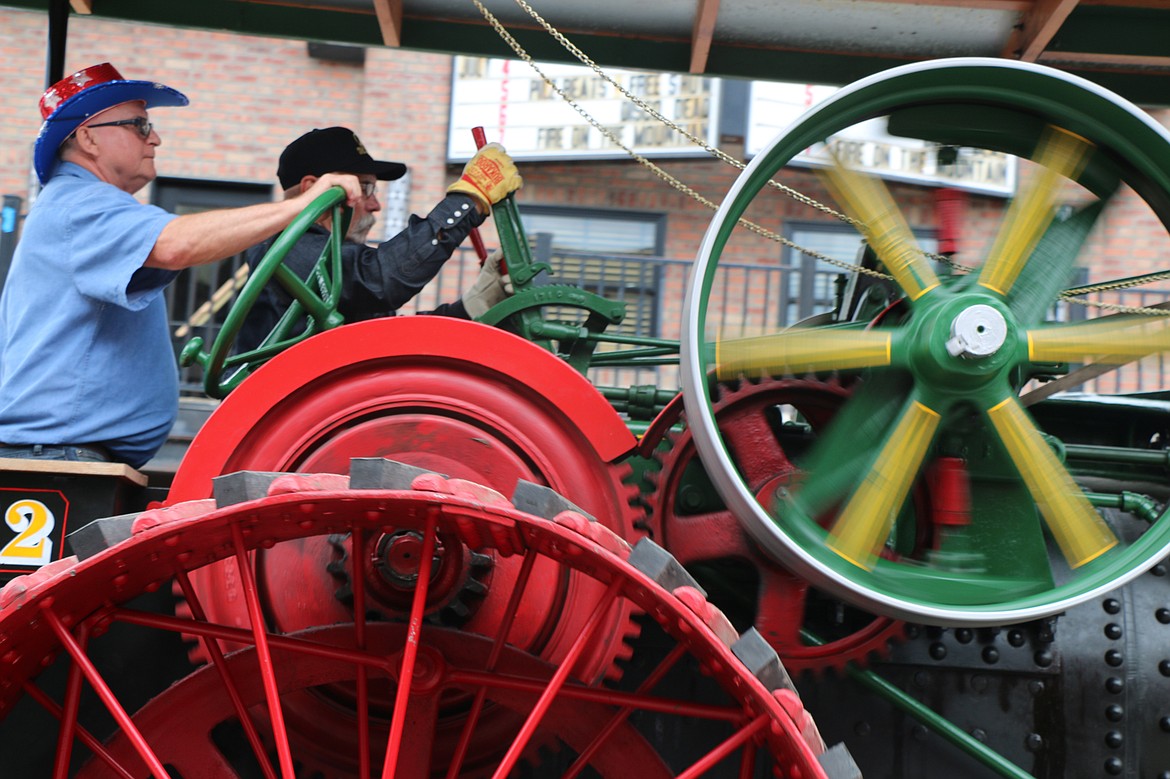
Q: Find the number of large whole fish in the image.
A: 0